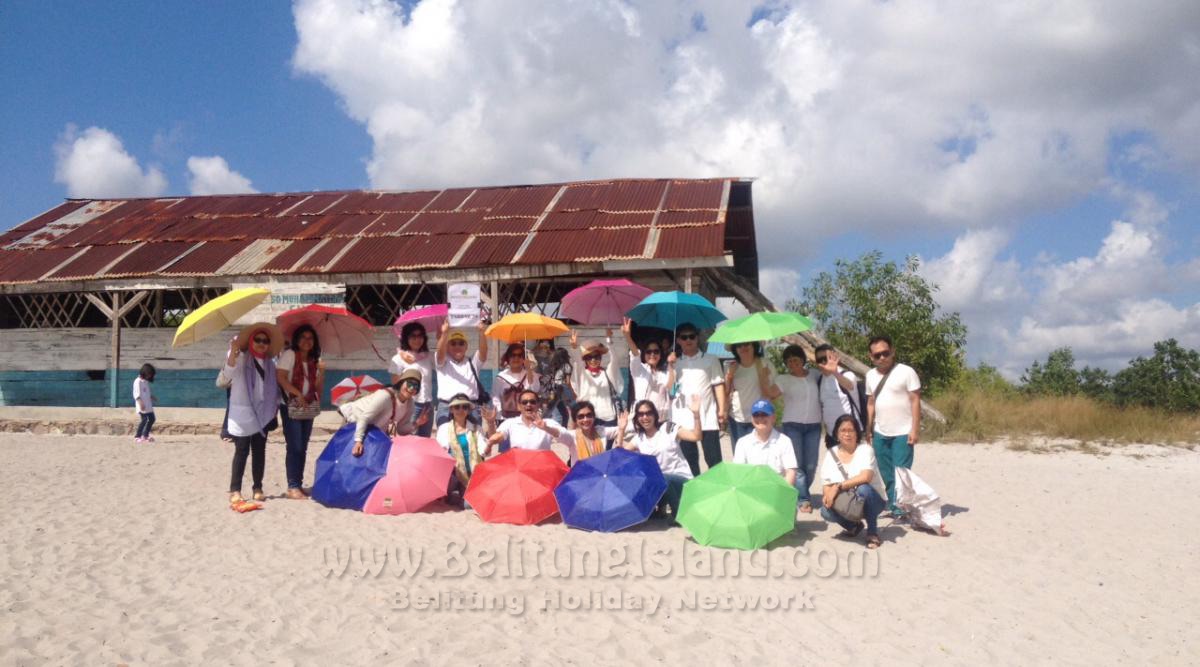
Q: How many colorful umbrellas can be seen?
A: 13